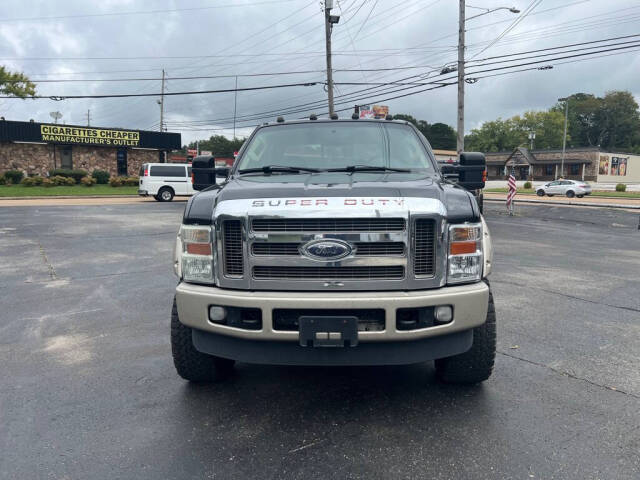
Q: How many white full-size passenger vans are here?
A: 1